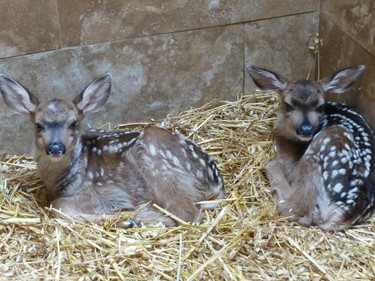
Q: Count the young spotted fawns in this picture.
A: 2